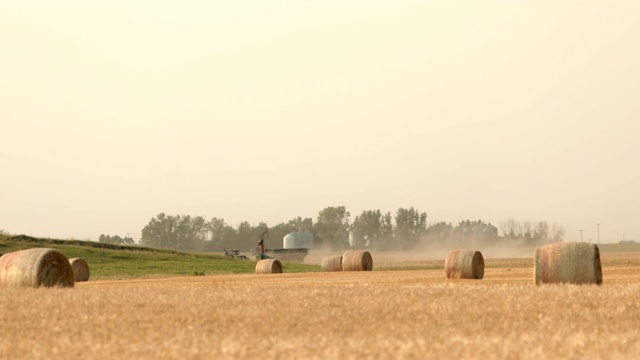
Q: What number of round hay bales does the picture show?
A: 7